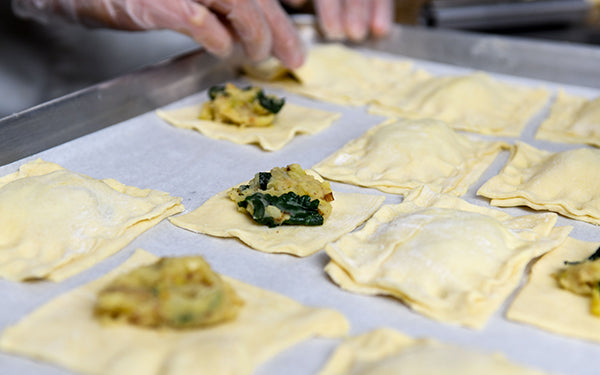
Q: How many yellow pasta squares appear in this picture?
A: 12